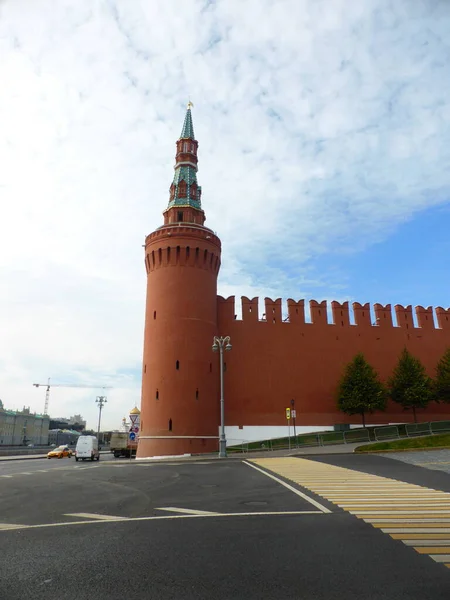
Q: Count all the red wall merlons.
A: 11